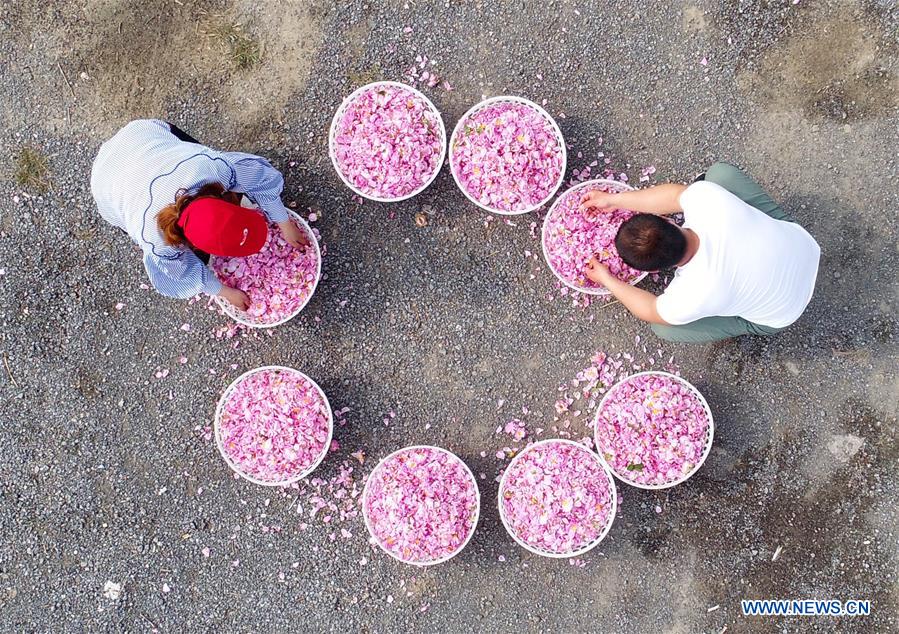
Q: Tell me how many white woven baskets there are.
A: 8